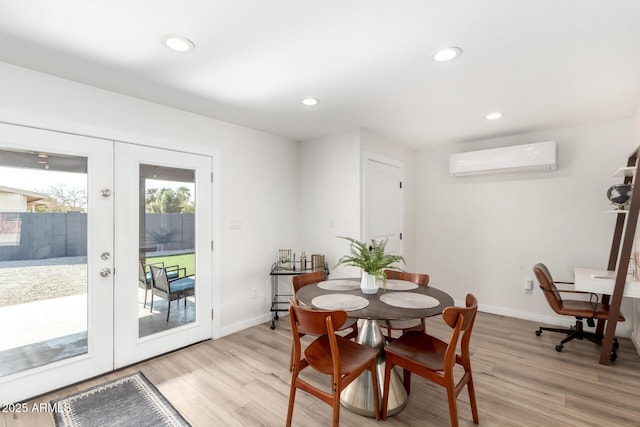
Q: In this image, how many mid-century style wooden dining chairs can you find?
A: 4